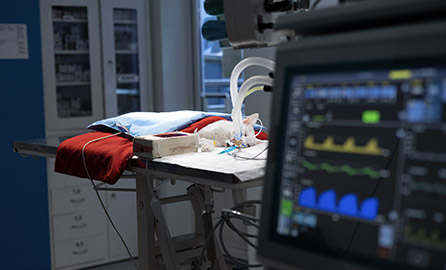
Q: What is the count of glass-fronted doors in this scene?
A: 2